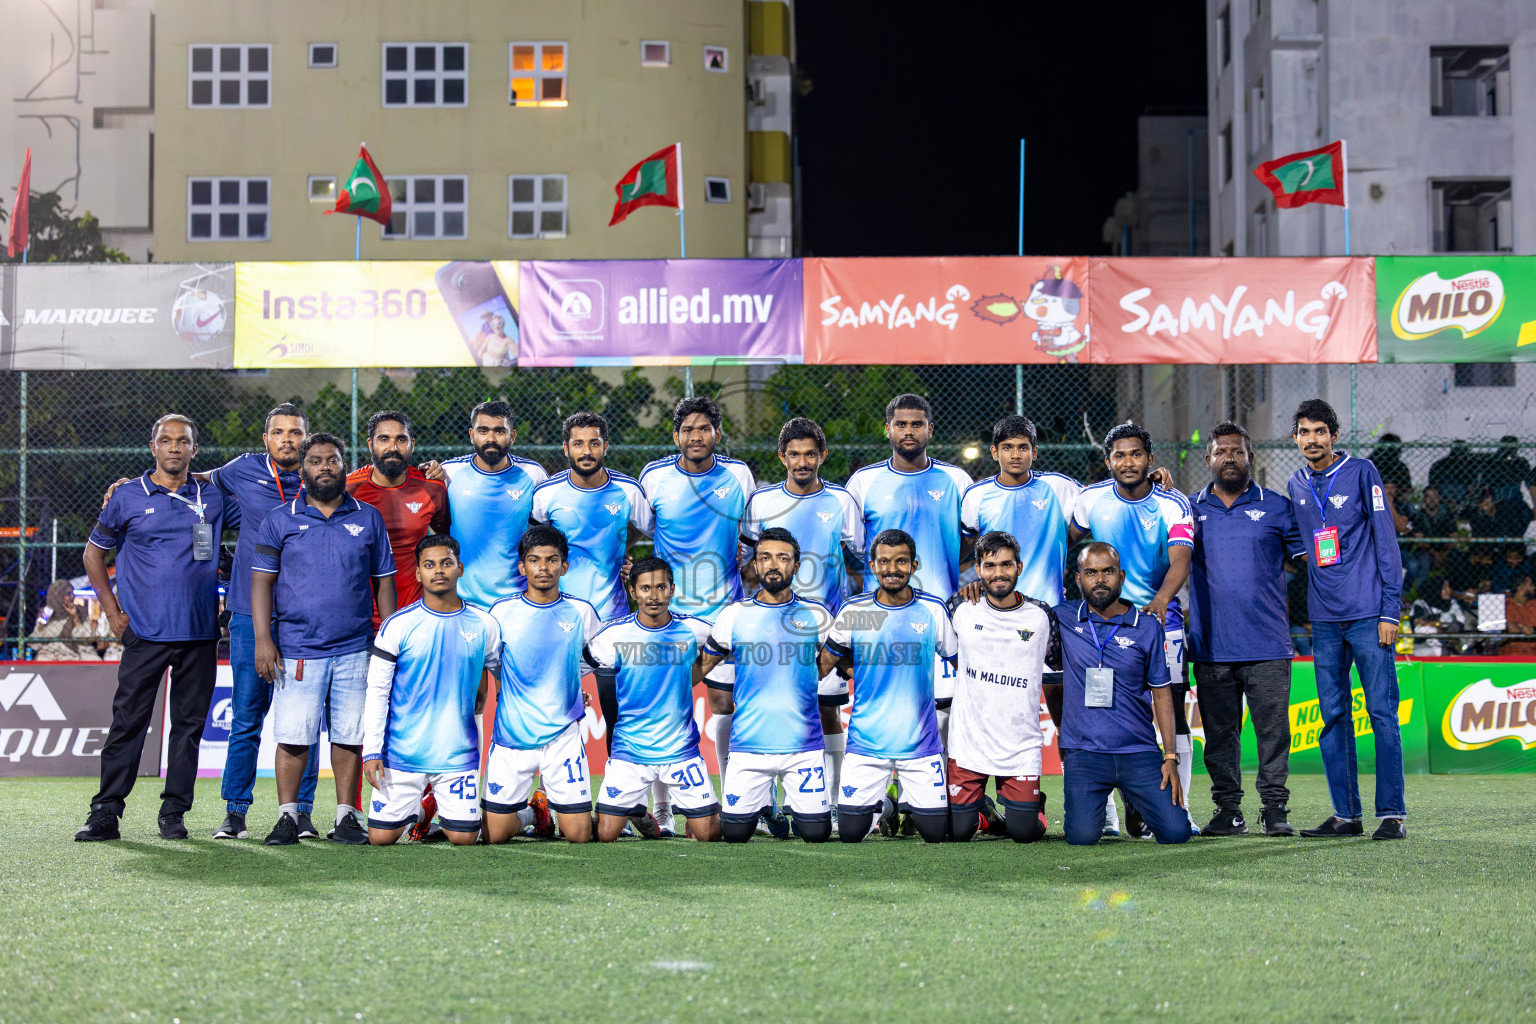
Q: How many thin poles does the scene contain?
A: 5